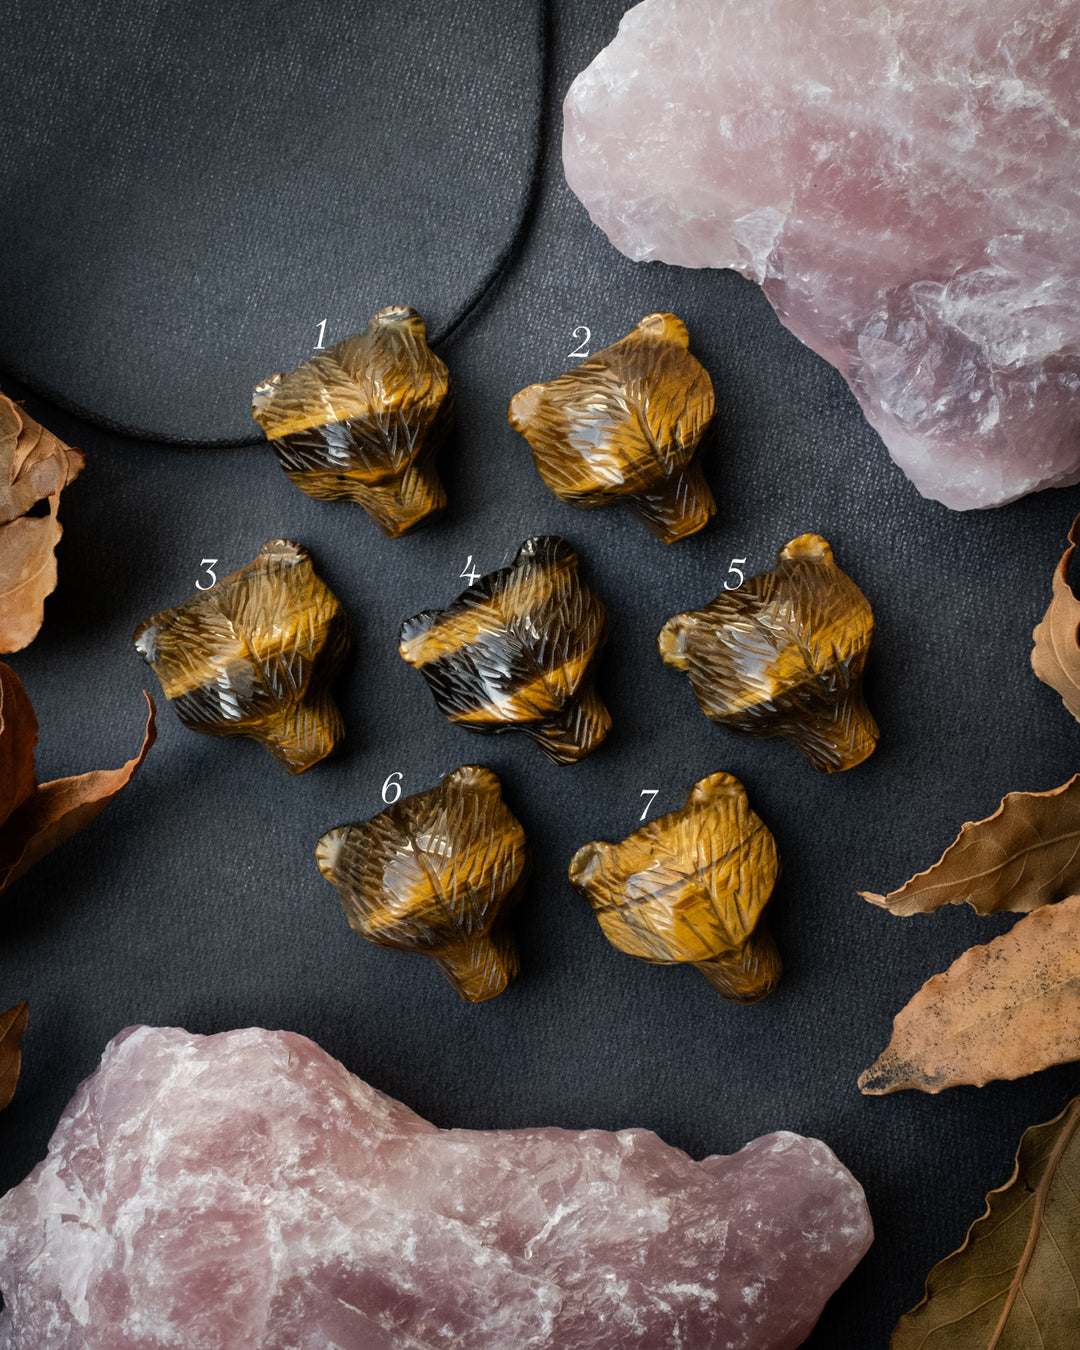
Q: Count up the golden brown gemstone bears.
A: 7